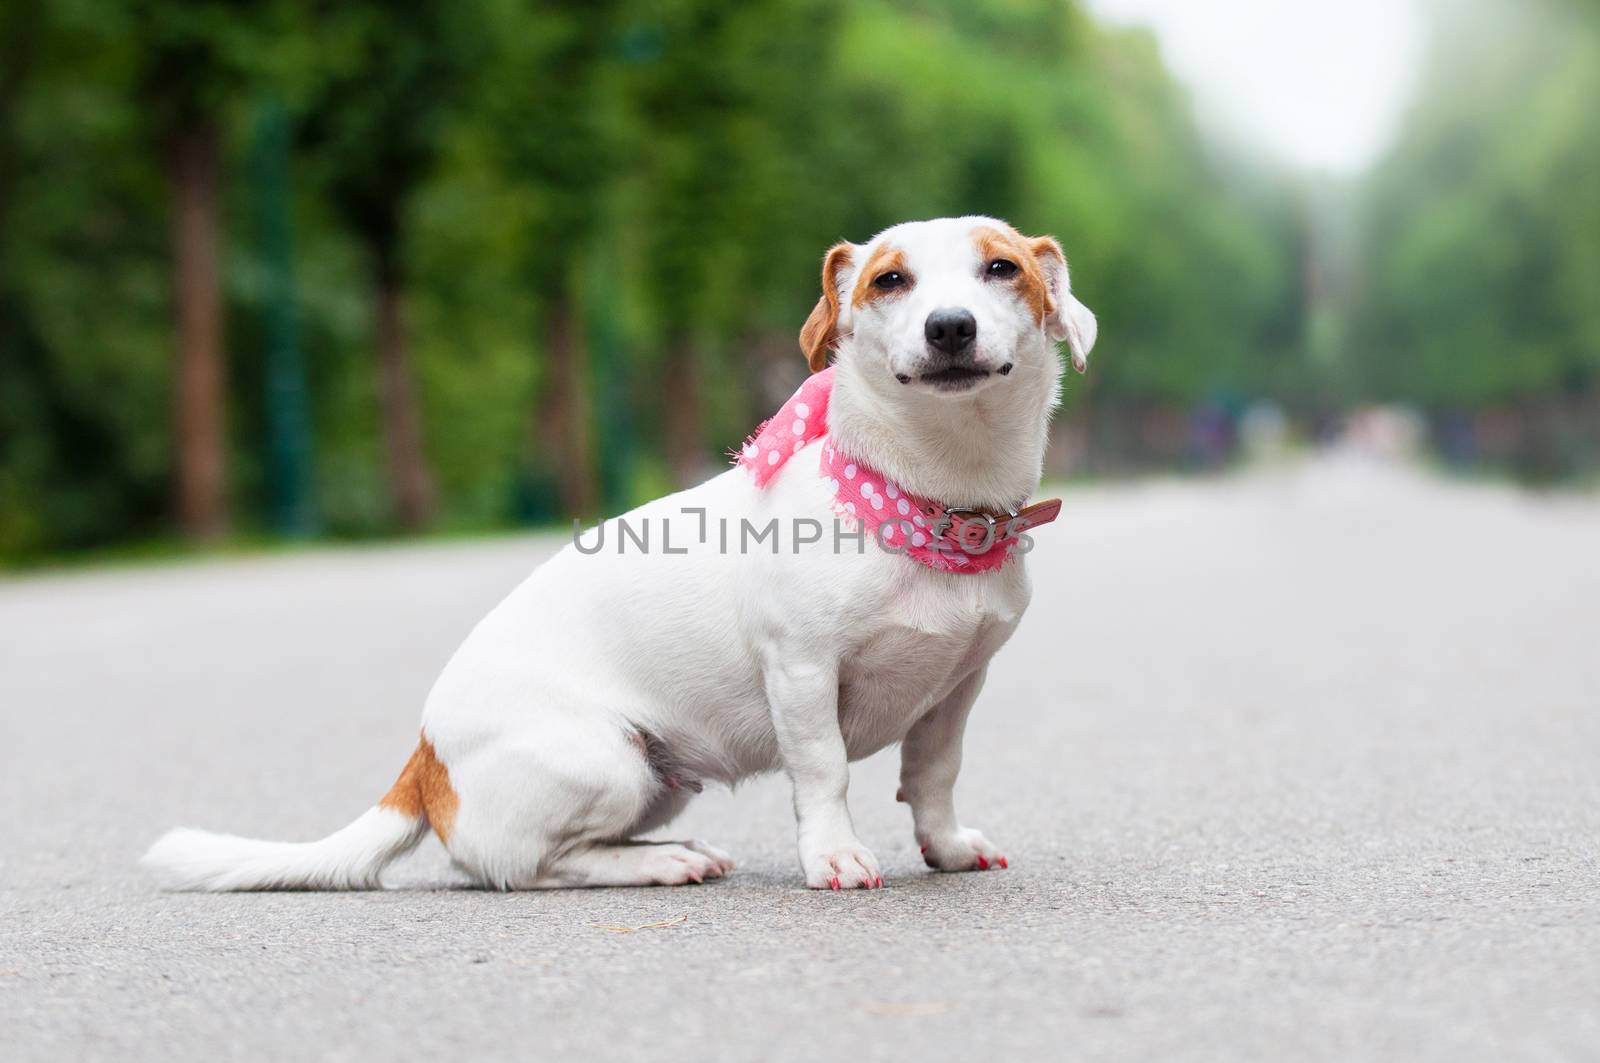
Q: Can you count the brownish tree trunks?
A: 4